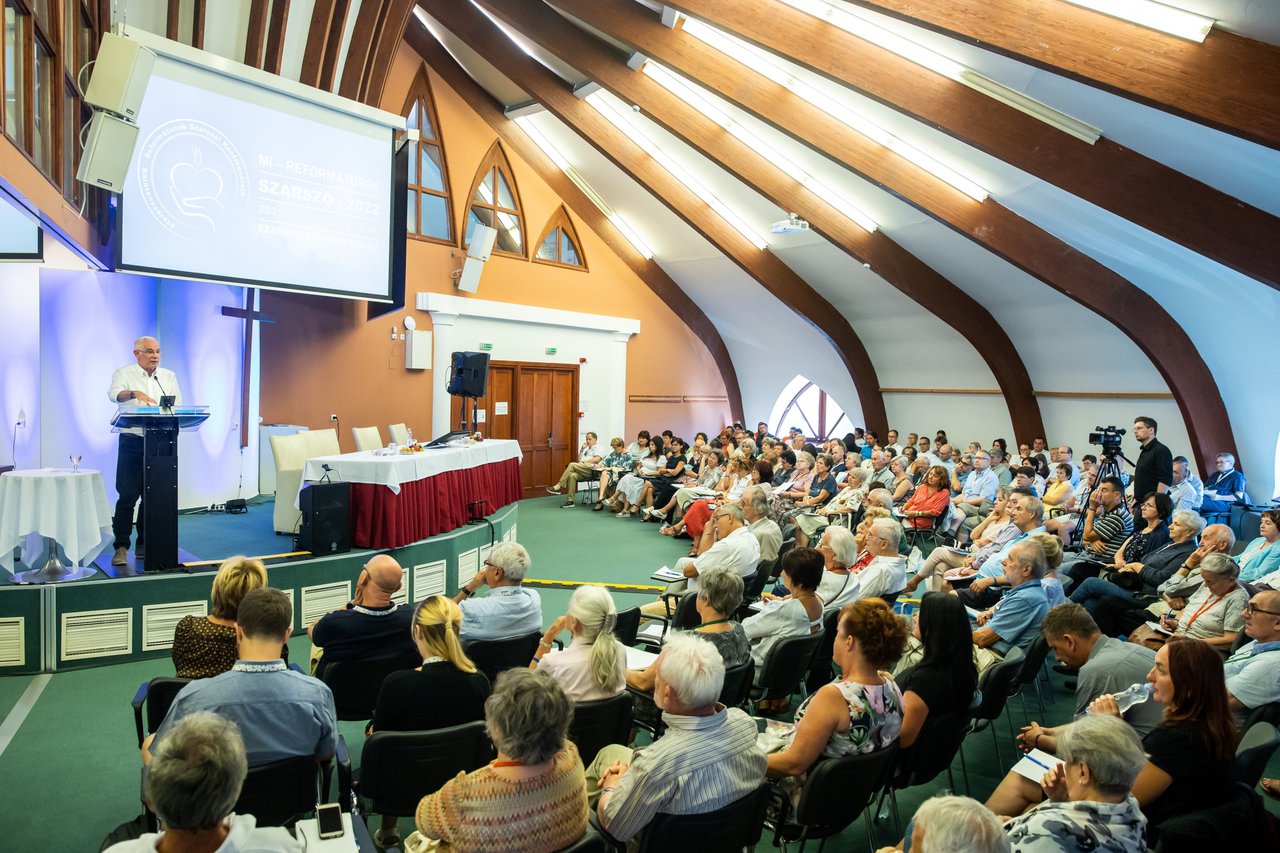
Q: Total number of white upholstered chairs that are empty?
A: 4